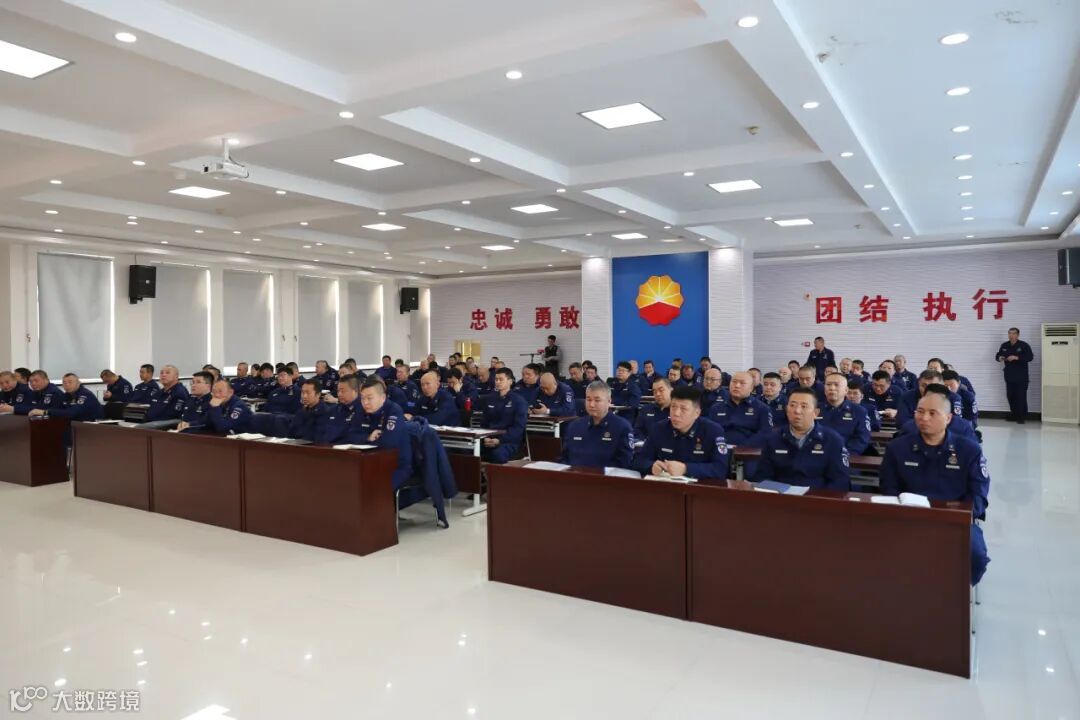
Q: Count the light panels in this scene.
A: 10